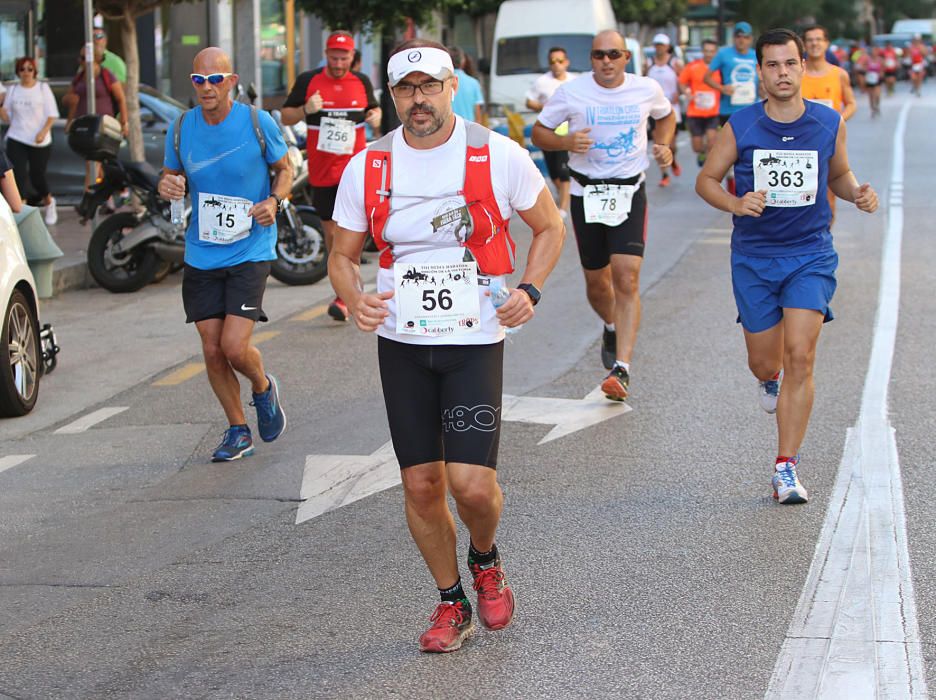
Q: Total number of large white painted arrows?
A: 2